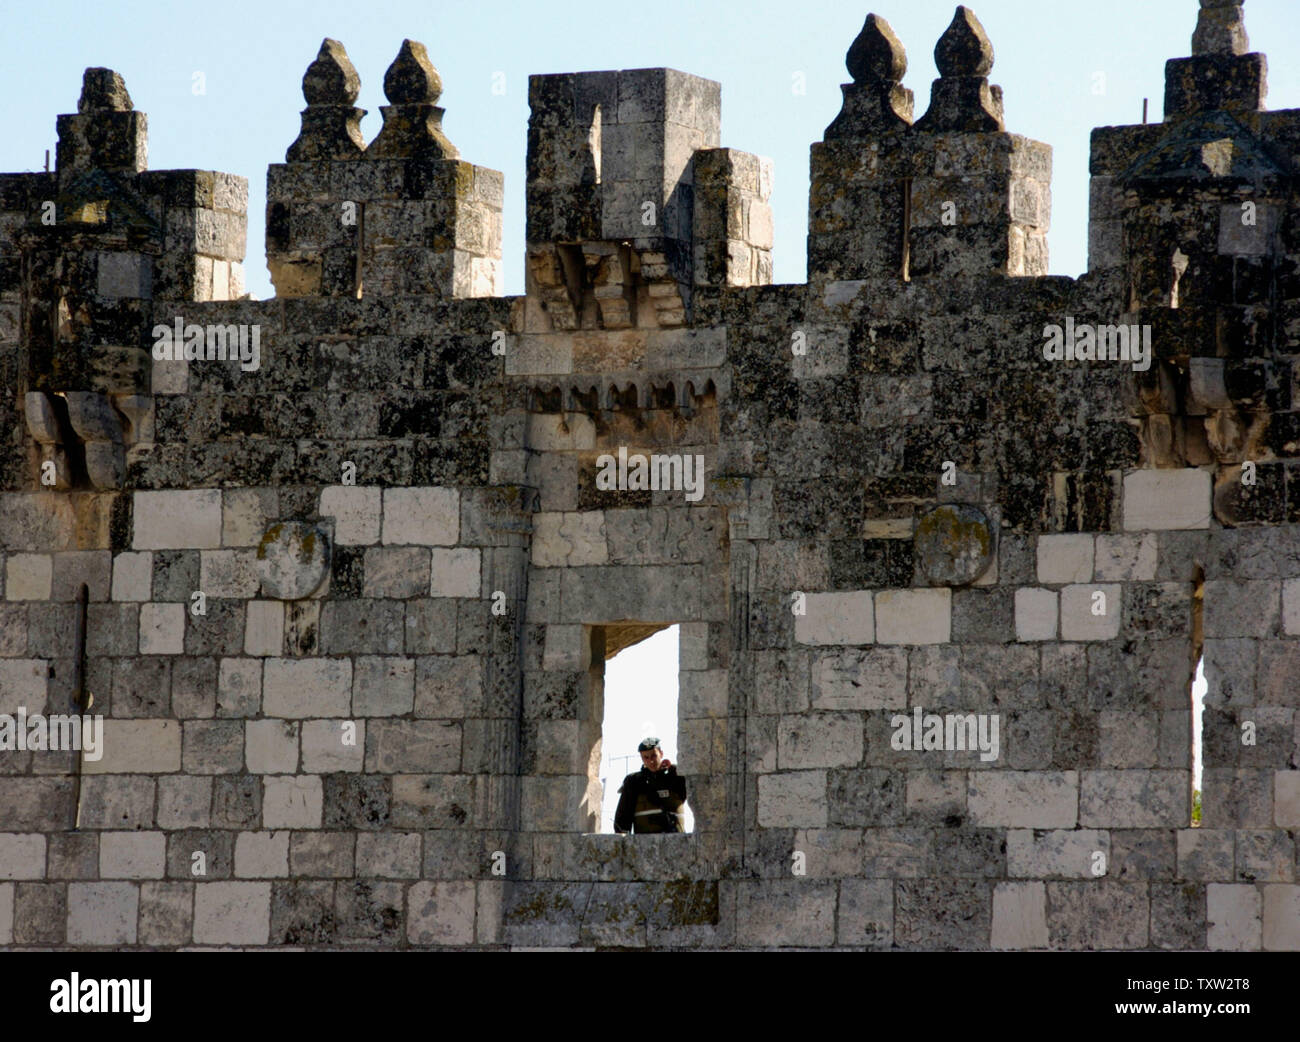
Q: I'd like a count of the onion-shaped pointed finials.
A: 4